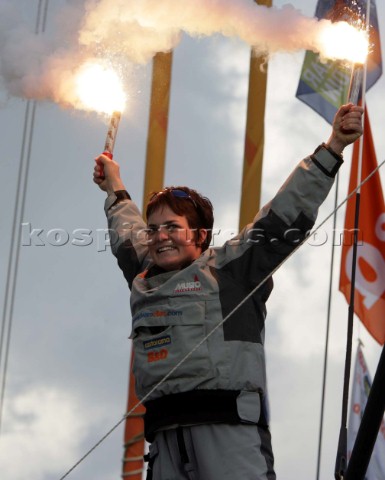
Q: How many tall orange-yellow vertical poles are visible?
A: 2